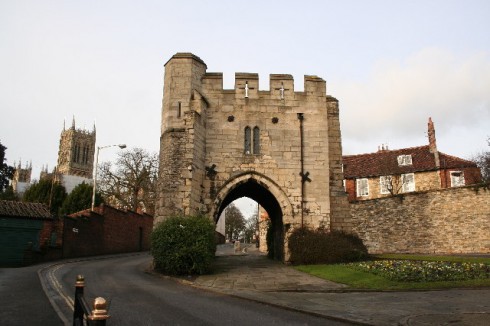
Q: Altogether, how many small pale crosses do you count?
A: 2